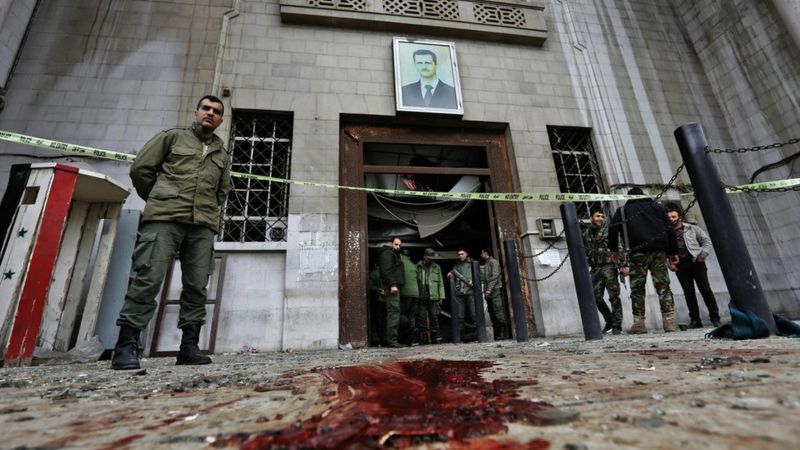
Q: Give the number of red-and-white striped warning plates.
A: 0